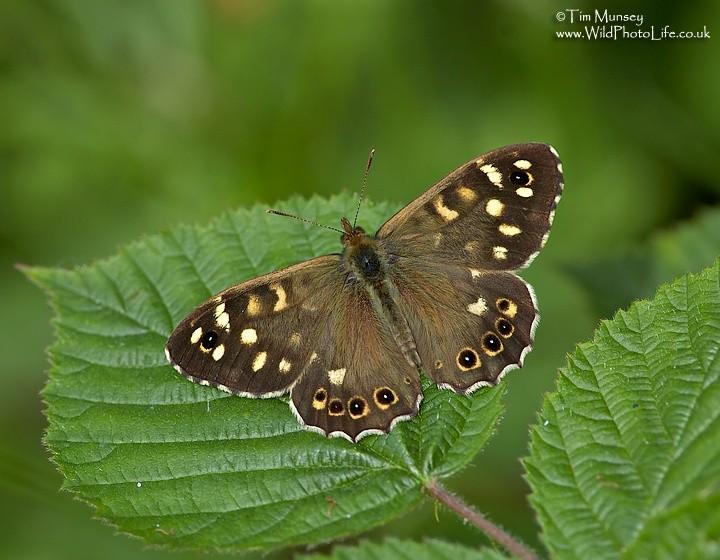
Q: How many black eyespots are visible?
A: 10